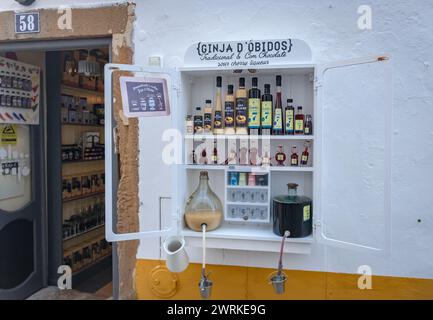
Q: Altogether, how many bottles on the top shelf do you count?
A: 12